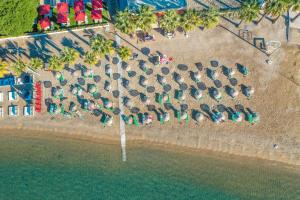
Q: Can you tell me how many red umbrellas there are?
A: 8